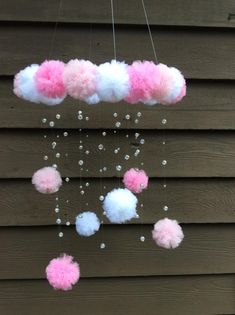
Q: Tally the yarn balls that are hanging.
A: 6